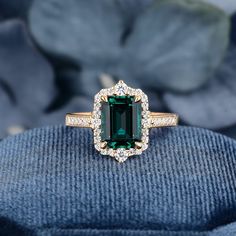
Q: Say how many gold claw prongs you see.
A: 4